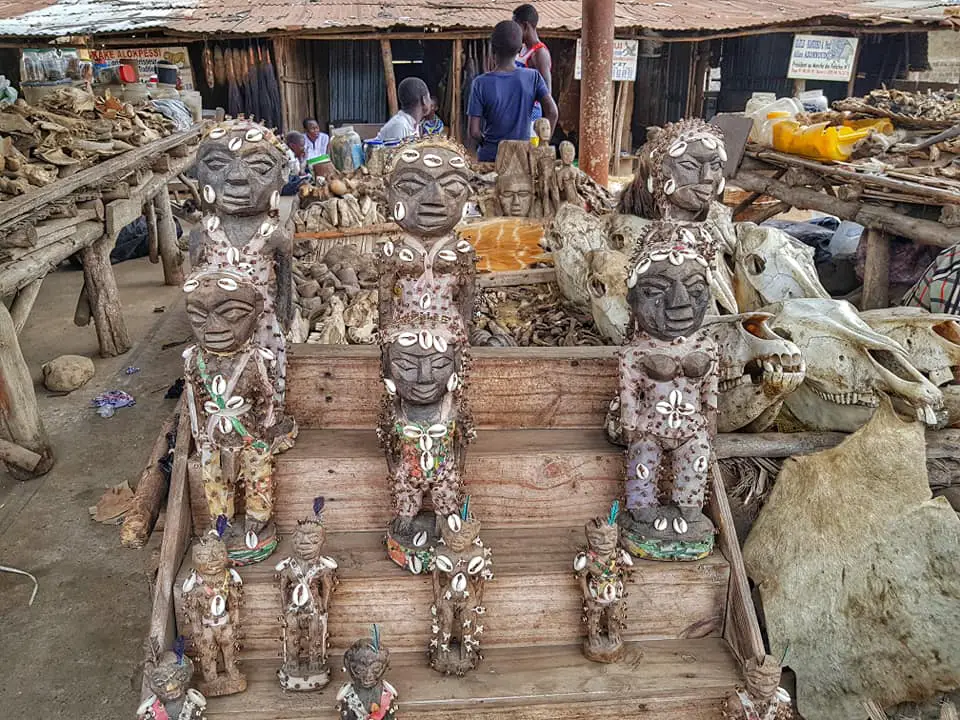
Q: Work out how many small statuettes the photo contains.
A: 7